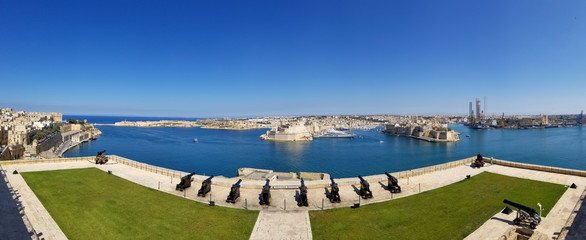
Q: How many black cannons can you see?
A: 11